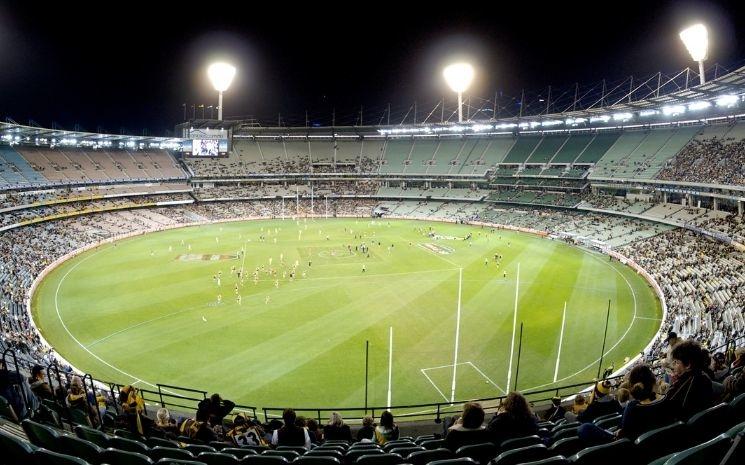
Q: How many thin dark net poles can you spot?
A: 3